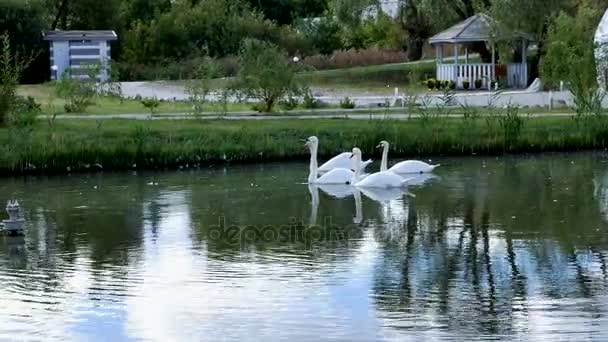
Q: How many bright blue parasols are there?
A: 0